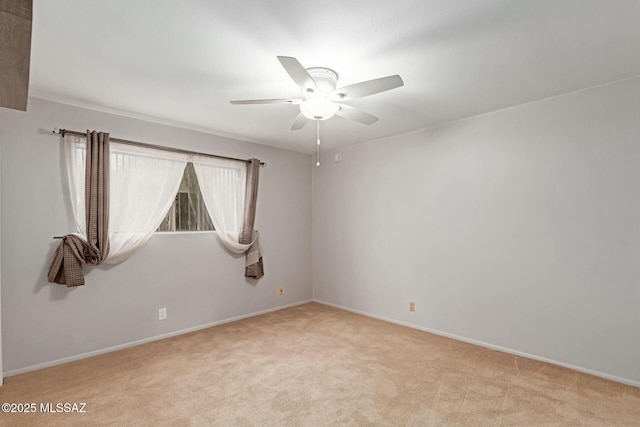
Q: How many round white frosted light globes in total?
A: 1